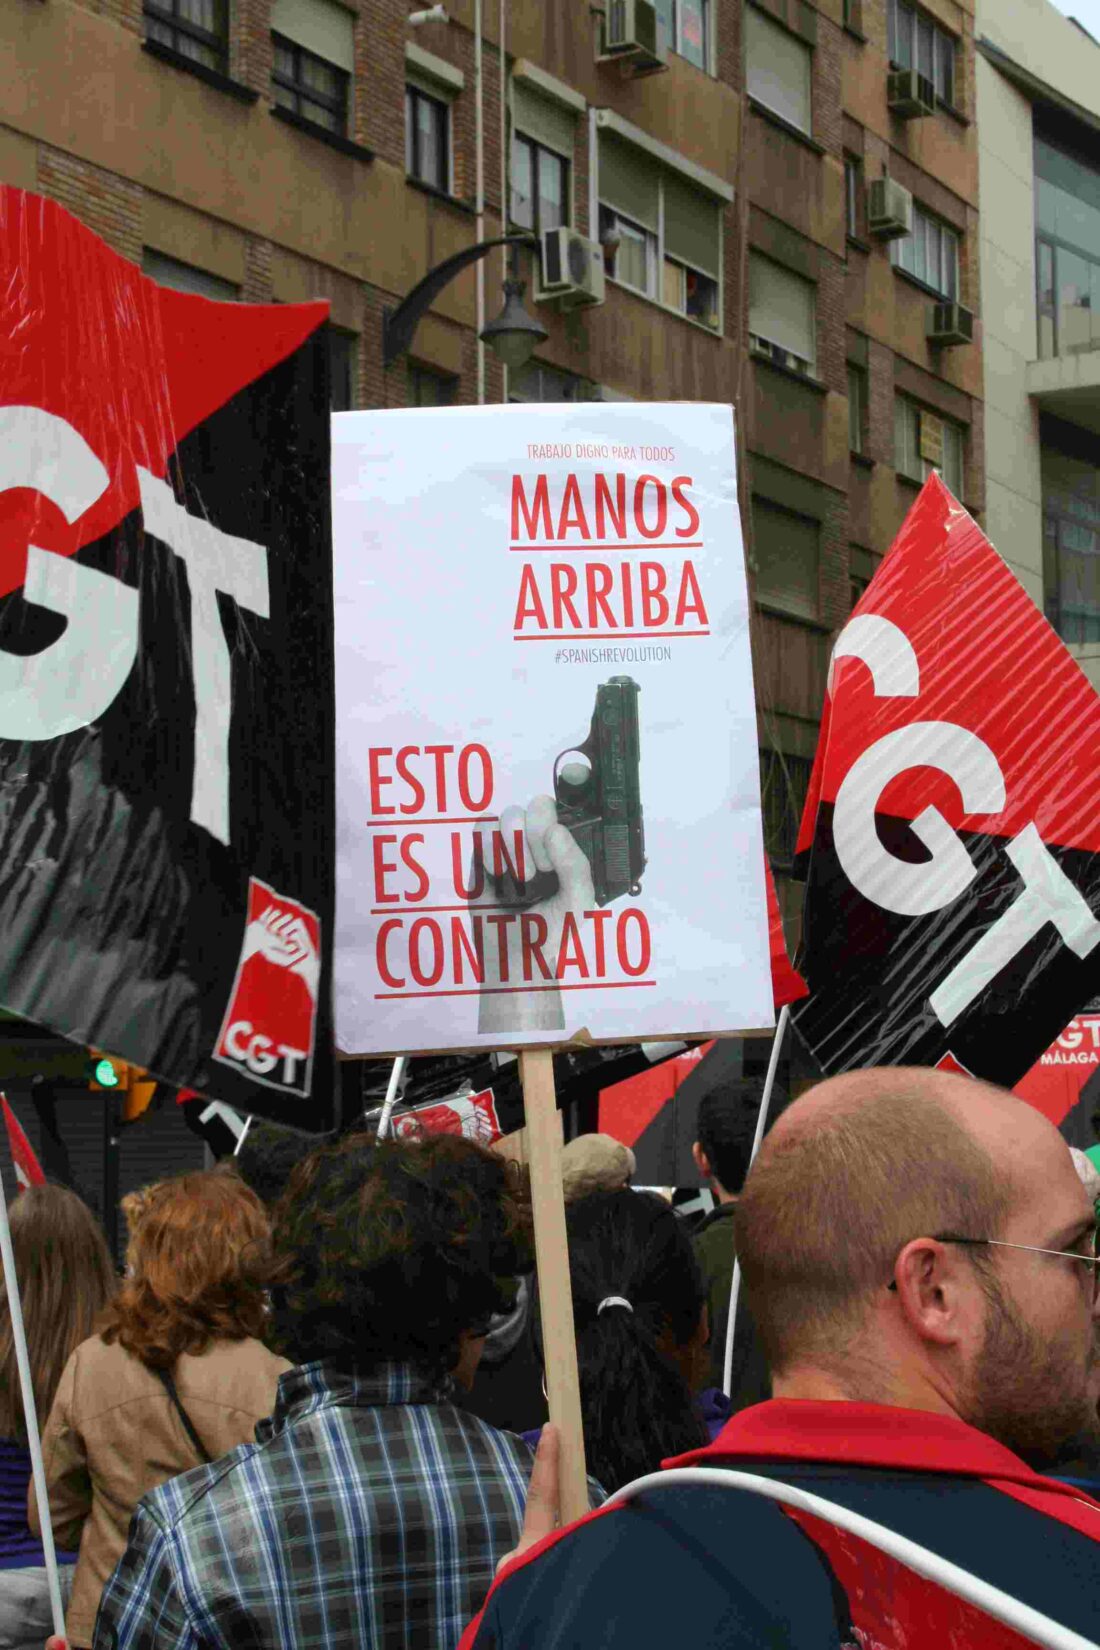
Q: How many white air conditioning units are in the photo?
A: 5